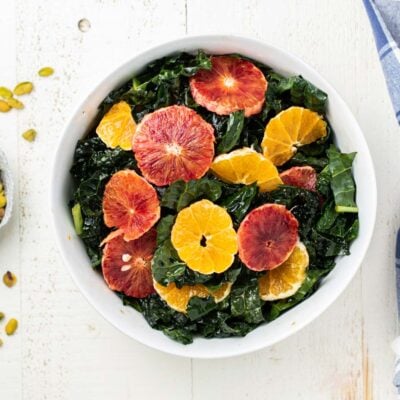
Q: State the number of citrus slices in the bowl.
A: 12